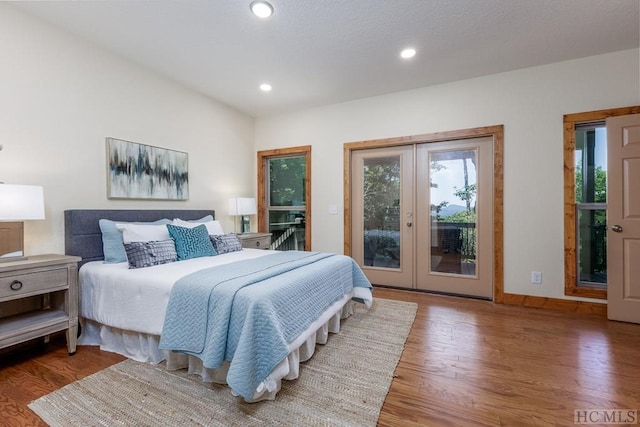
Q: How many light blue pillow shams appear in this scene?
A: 2